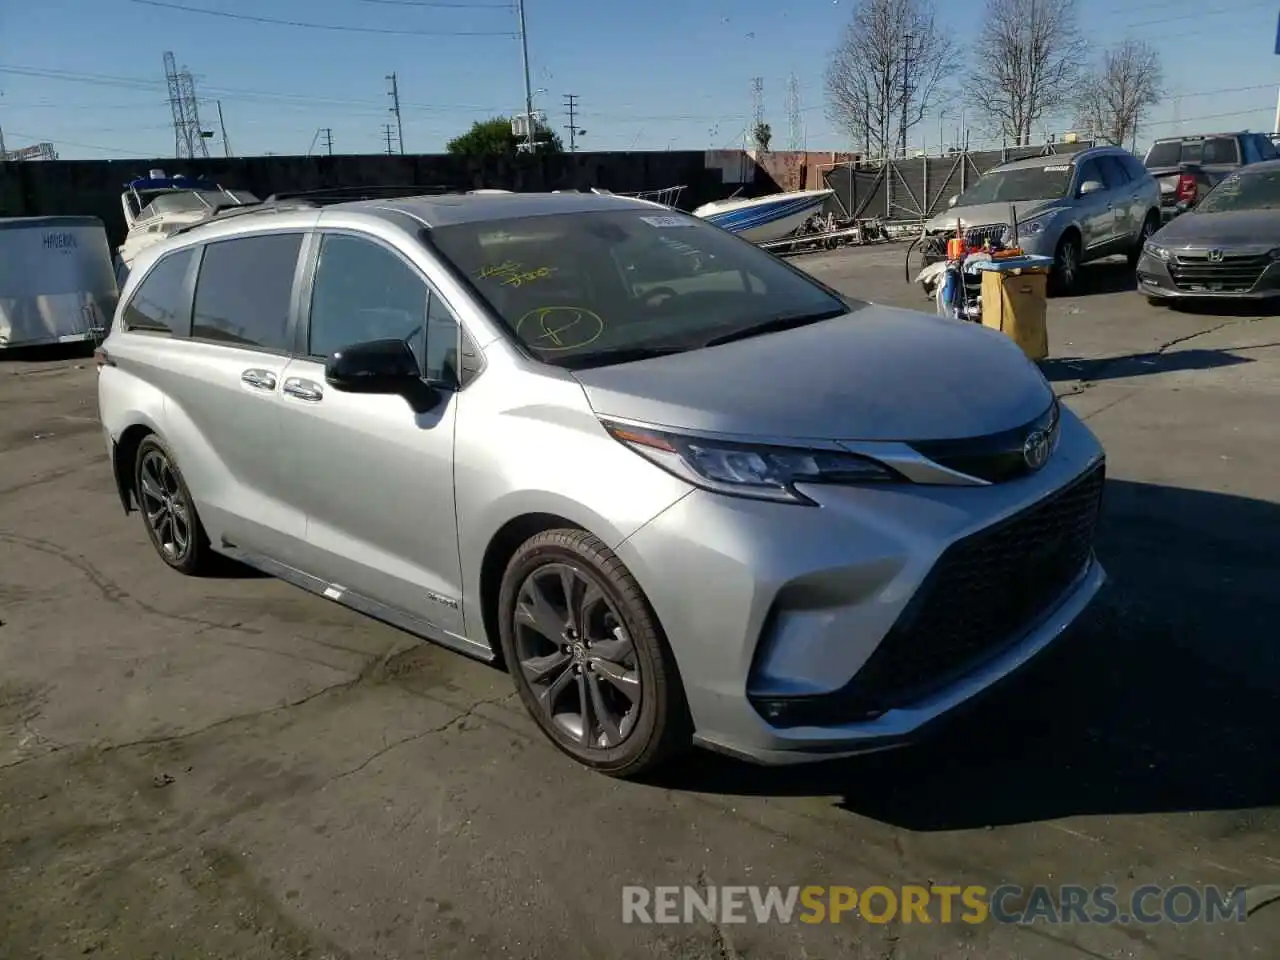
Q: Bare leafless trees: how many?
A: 3